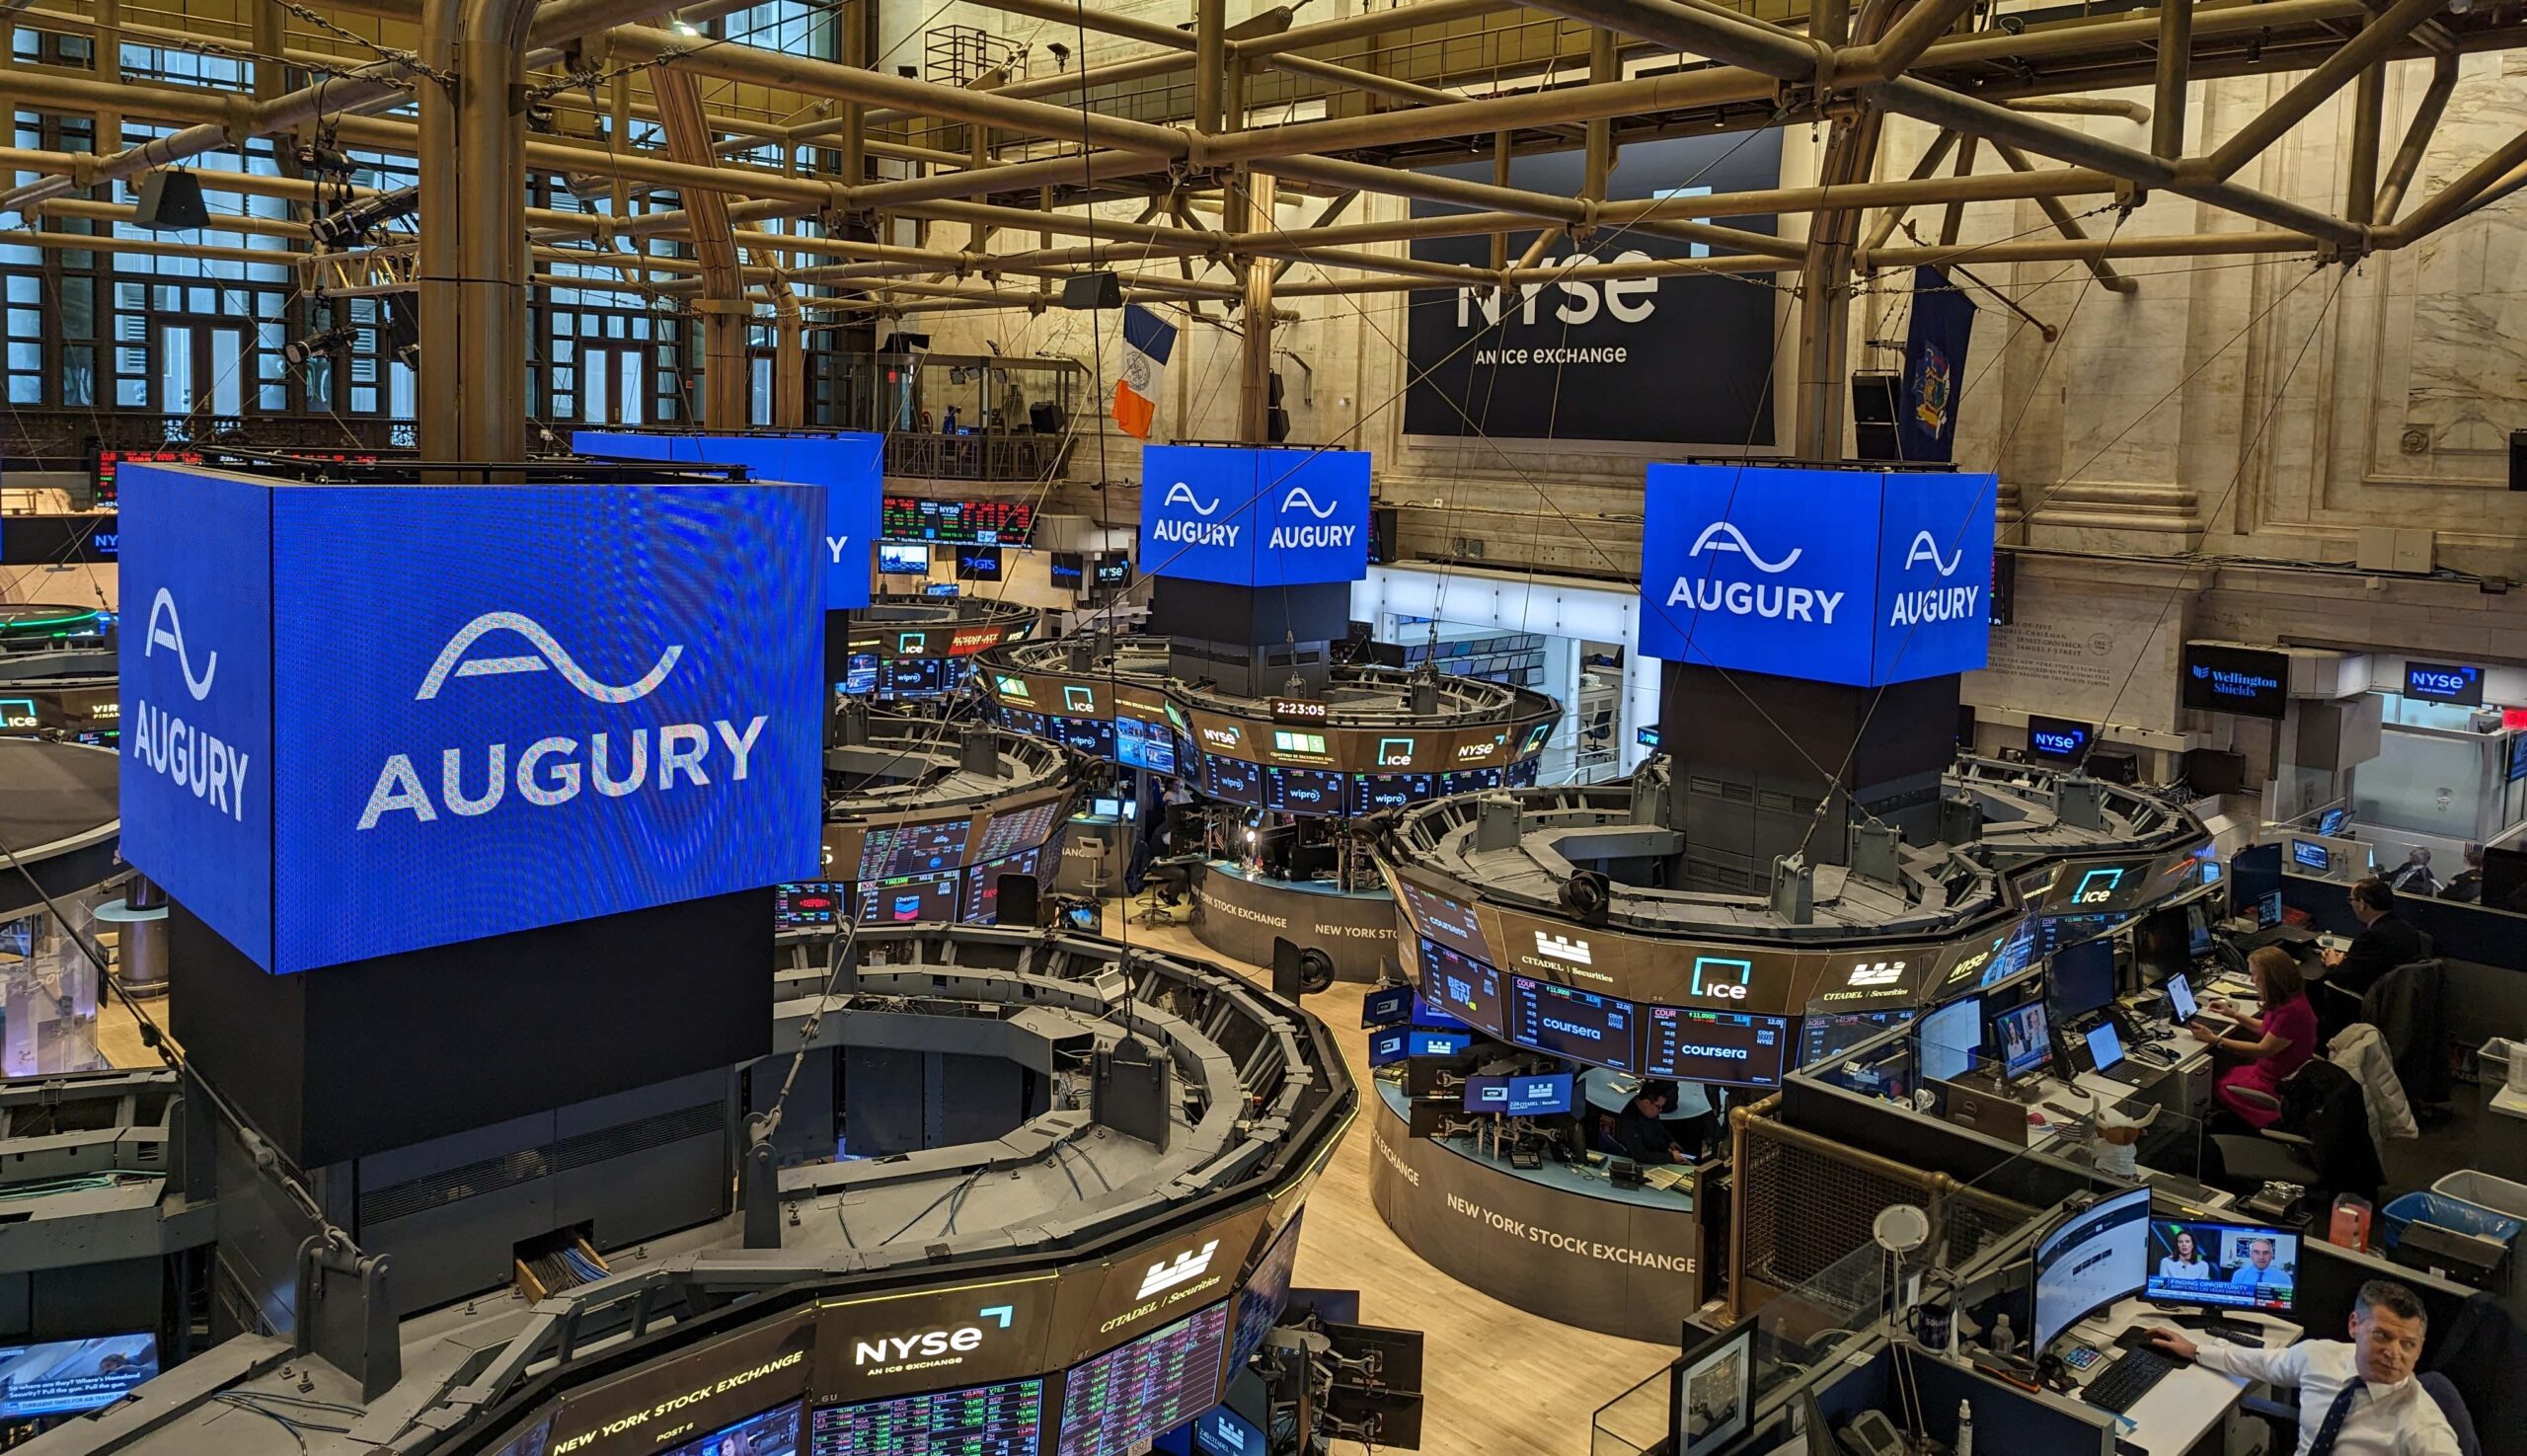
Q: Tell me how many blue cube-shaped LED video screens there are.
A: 4